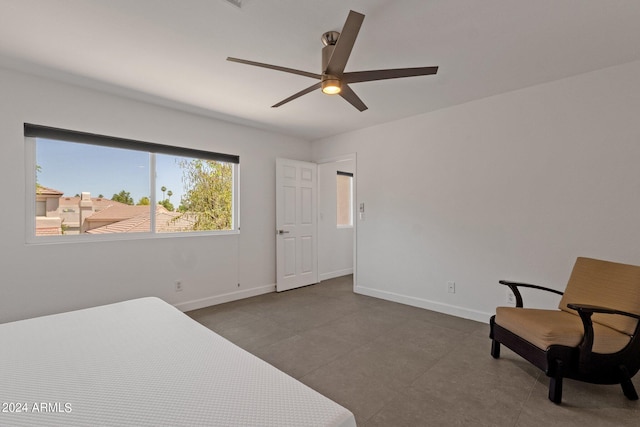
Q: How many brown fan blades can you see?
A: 5